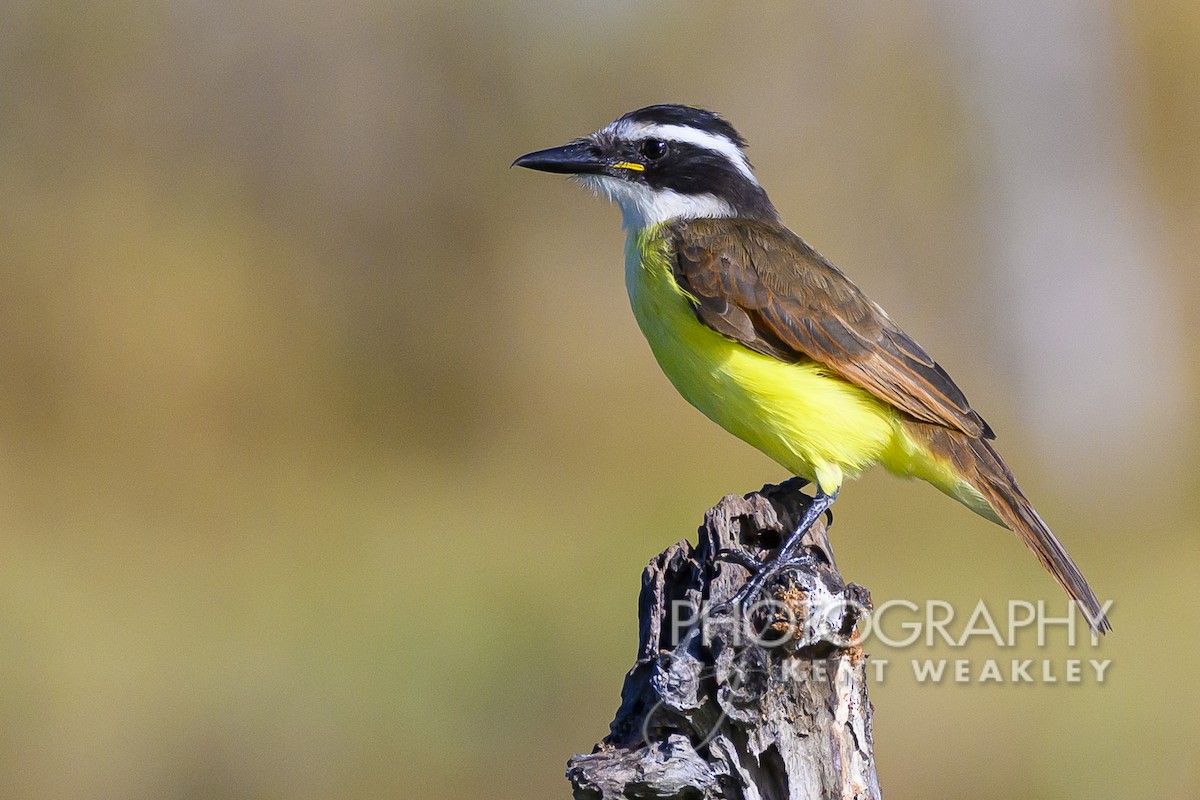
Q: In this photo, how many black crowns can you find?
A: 1